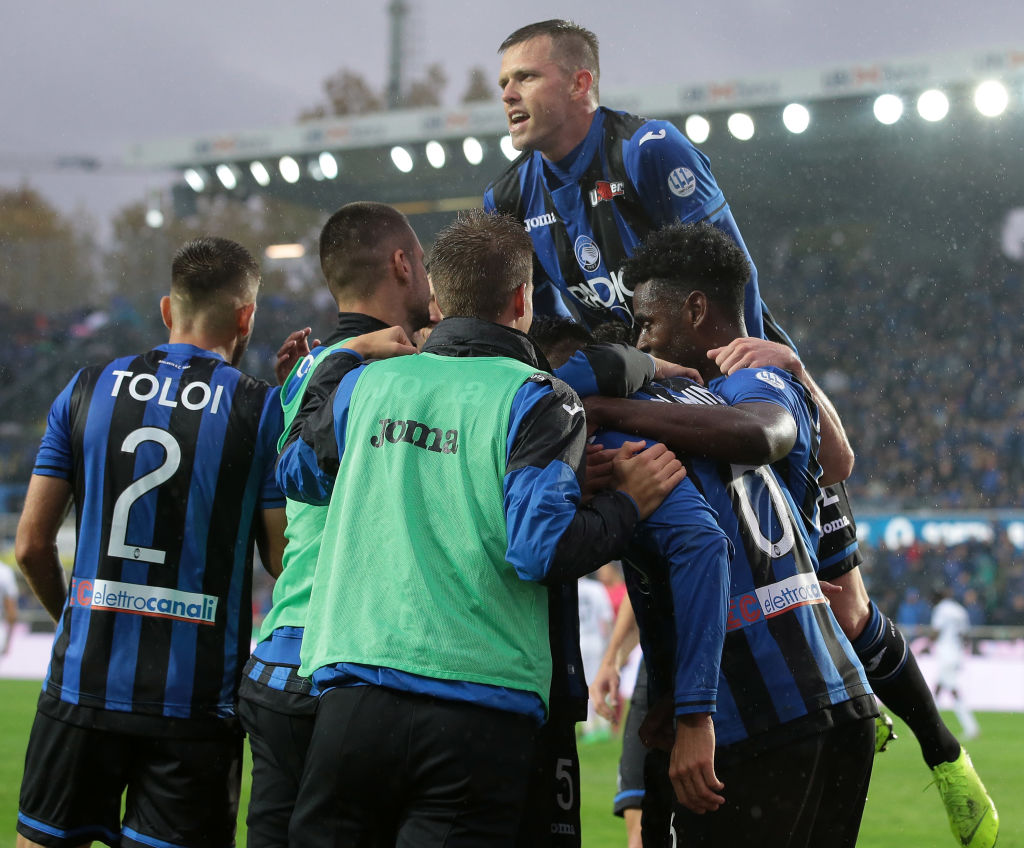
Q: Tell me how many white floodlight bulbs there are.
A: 15